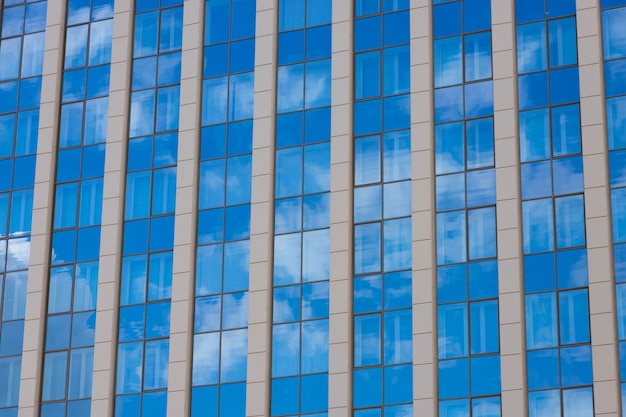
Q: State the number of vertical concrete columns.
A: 8